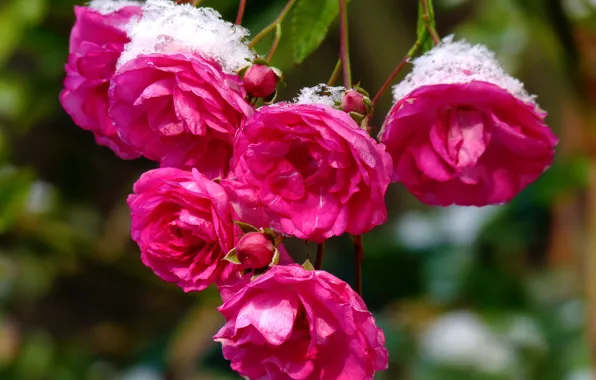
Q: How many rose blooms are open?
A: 6